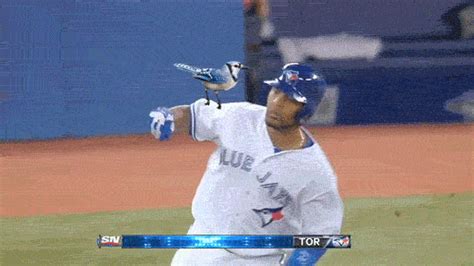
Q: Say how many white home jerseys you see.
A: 1